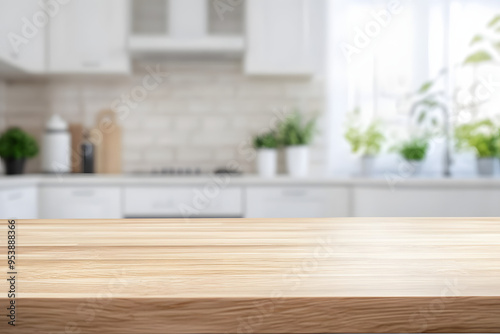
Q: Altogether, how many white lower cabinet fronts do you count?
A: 5